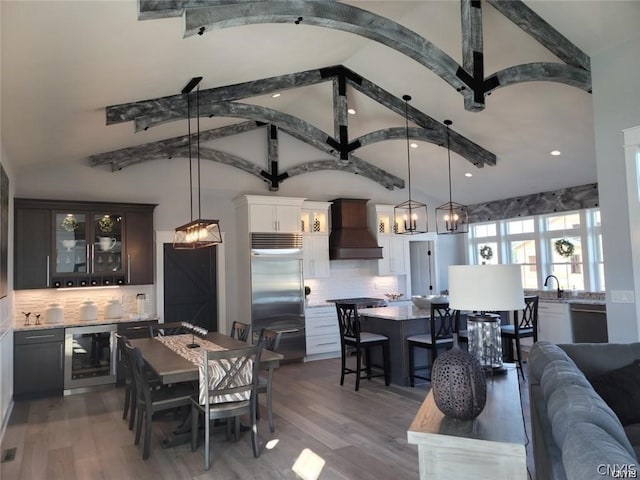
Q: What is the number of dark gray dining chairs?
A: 6